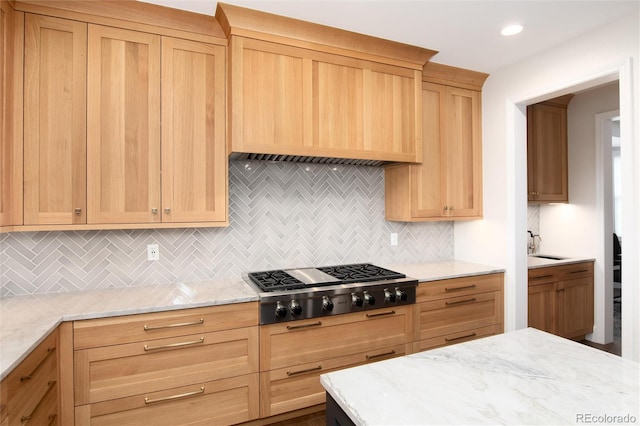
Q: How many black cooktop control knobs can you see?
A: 7